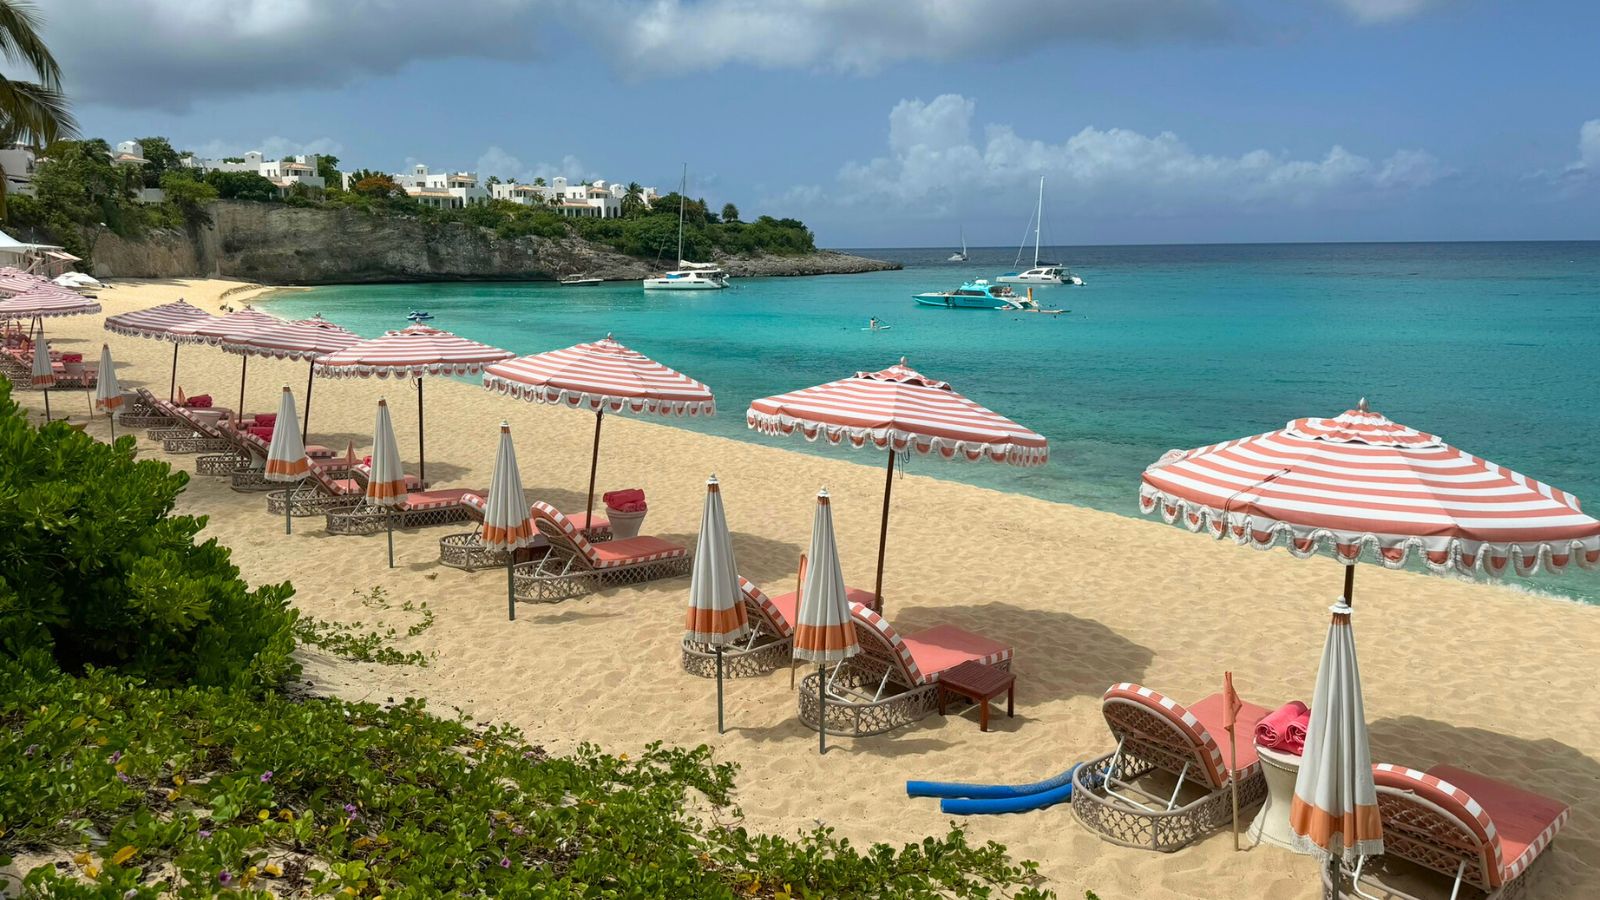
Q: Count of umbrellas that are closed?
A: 8